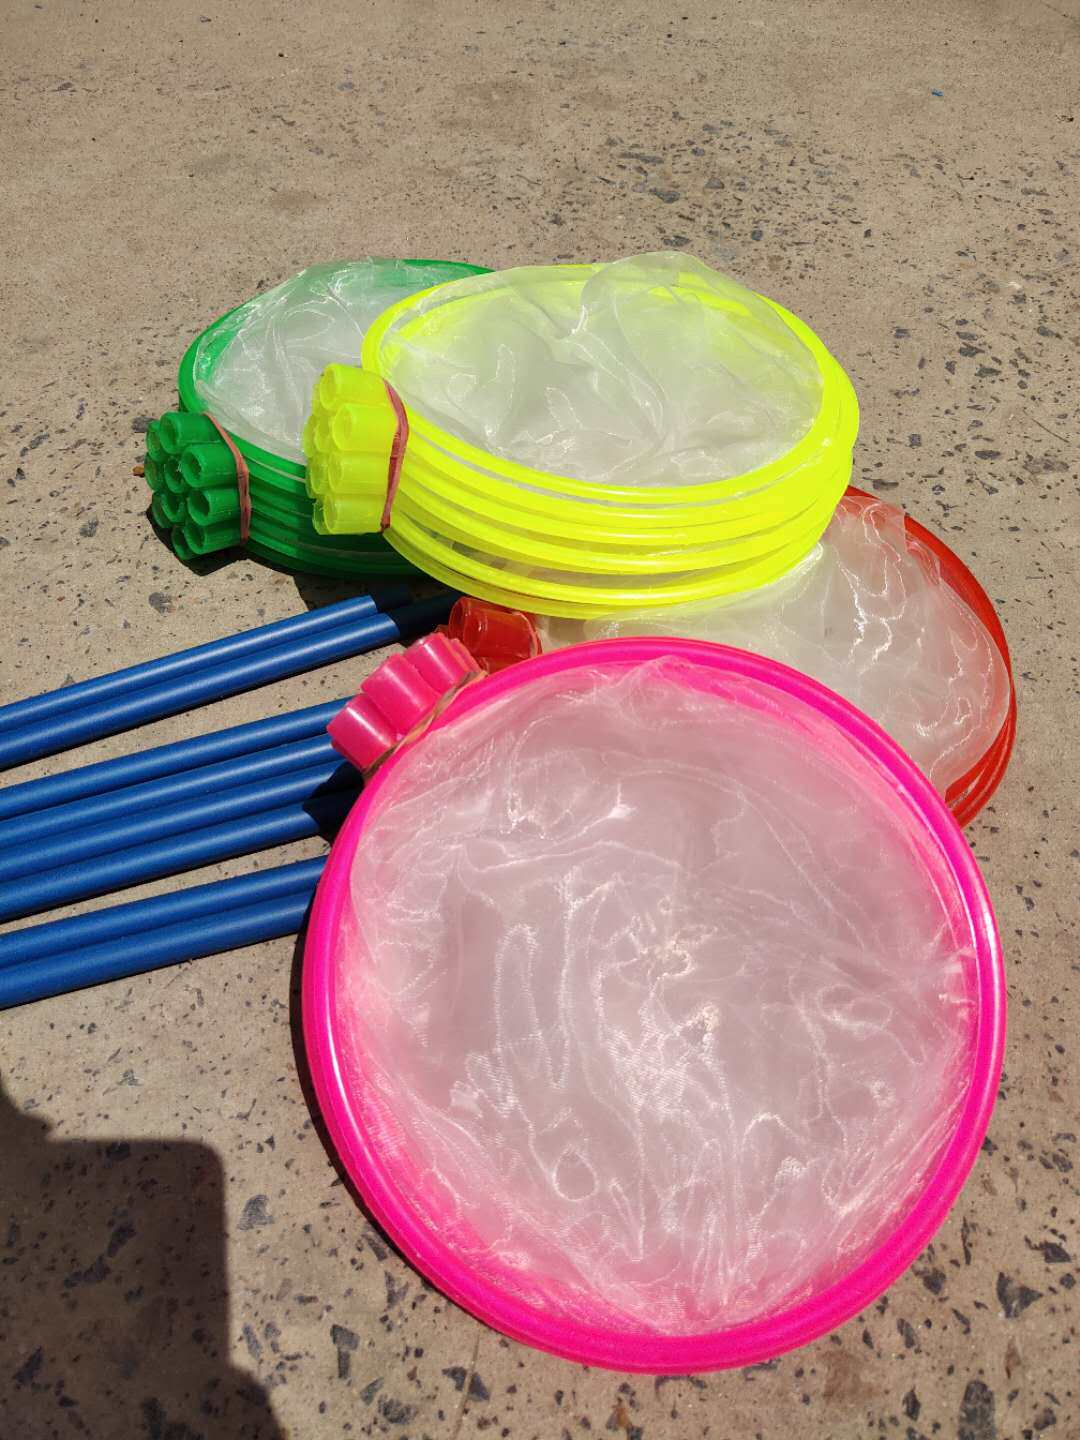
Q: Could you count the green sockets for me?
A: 10